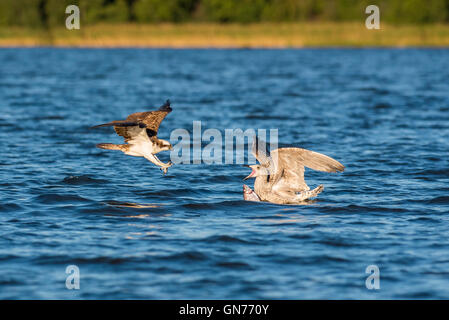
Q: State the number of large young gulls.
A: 1